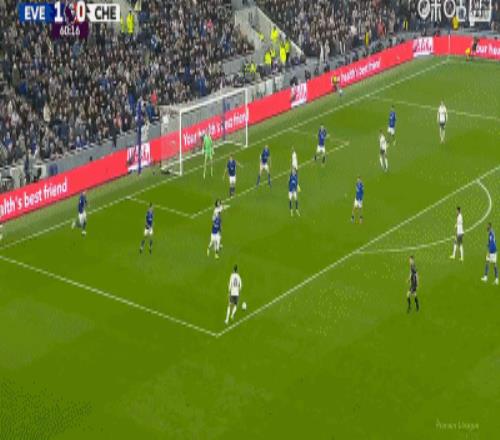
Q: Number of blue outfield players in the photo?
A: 10